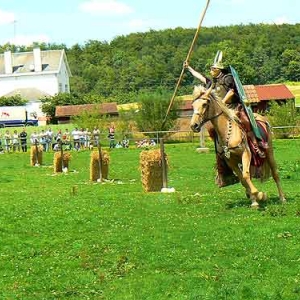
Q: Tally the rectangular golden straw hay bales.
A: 4